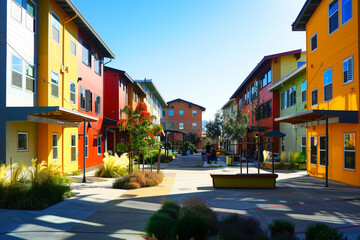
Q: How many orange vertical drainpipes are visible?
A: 1